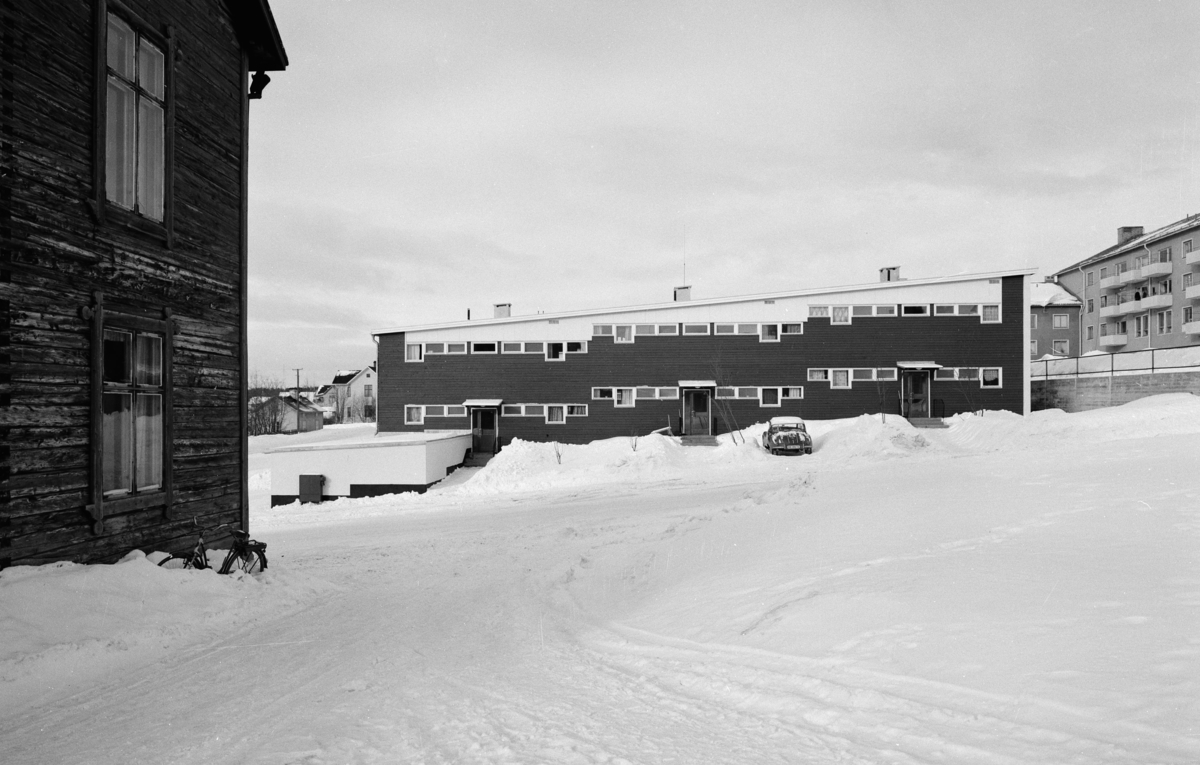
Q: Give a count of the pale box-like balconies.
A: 10